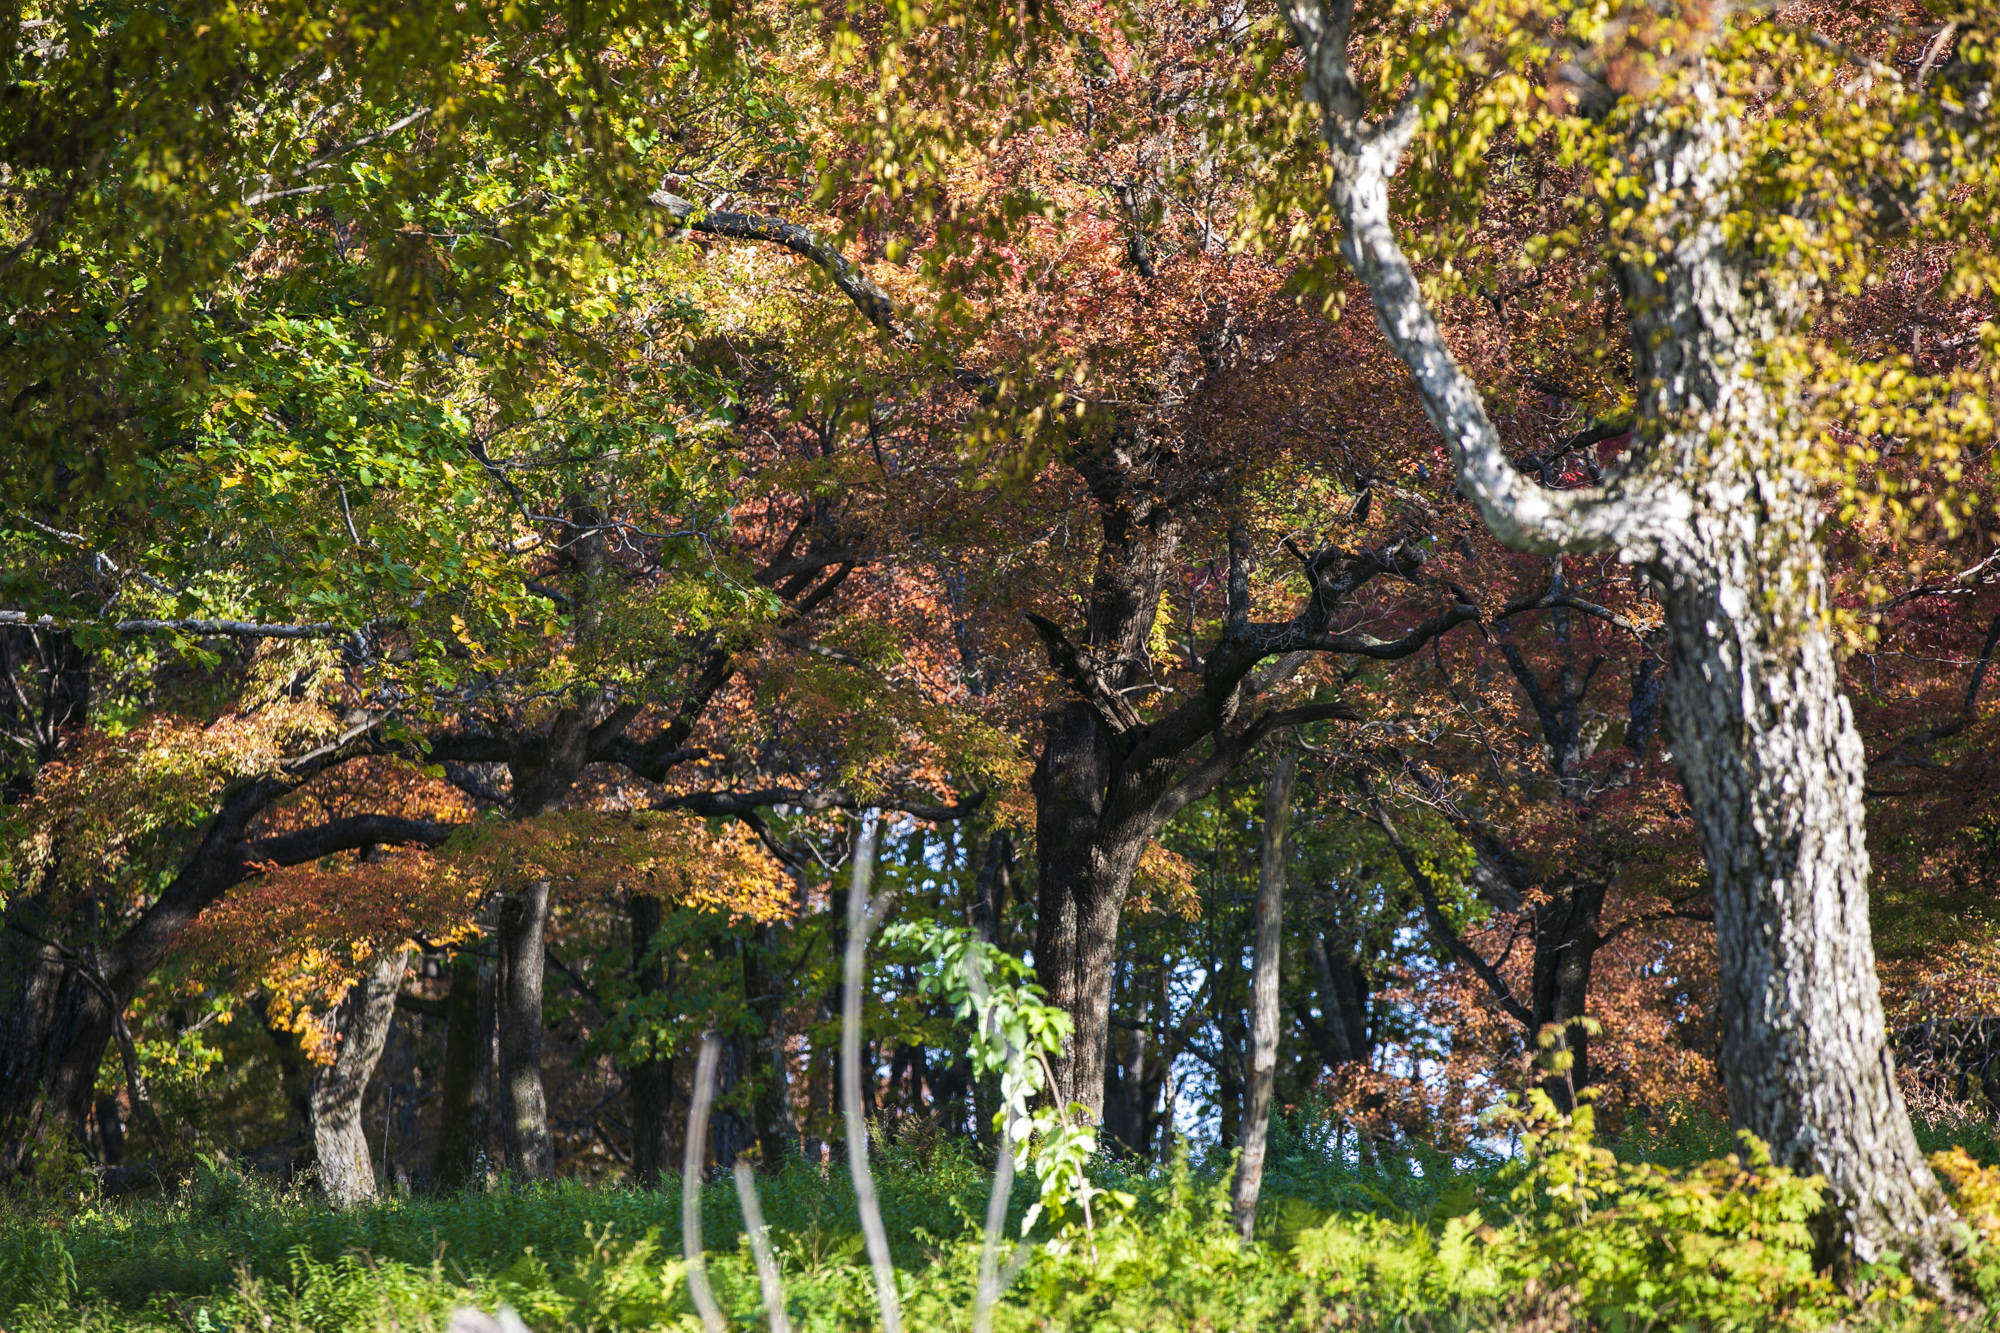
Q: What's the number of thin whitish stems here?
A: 4